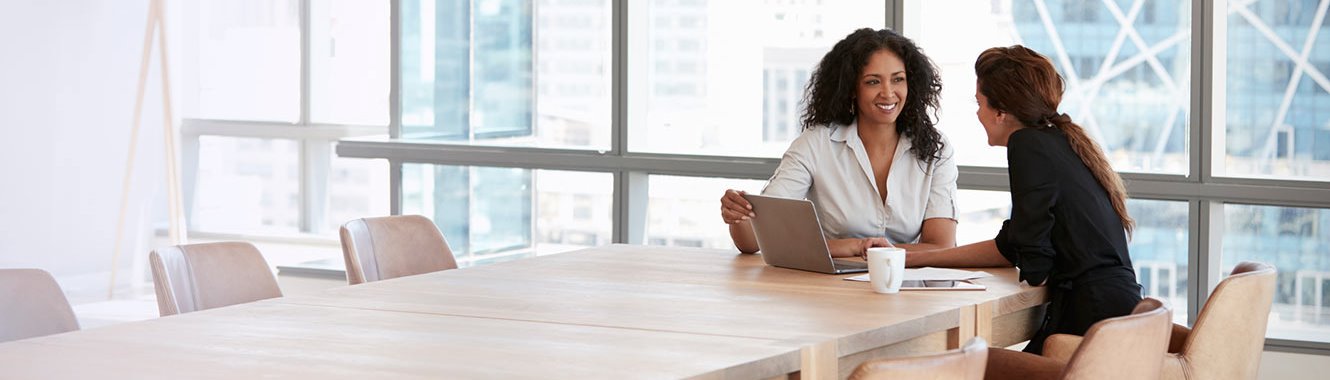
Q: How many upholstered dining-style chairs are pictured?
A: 6